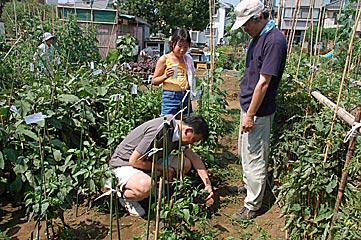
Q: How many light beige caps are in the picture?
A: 1